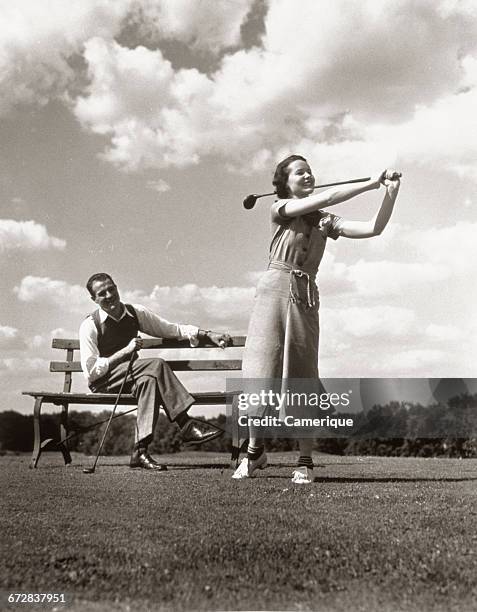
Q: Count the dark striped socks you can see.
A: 2